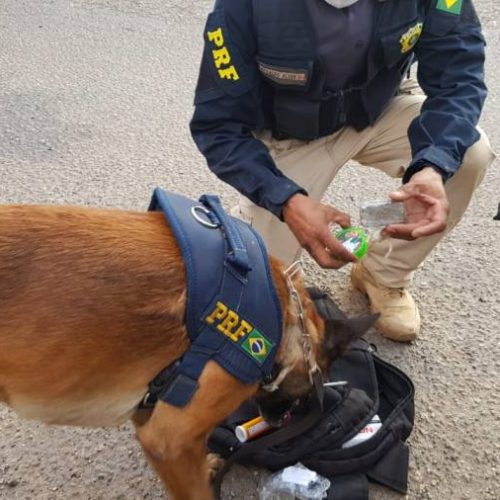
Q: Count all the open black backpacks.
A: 1